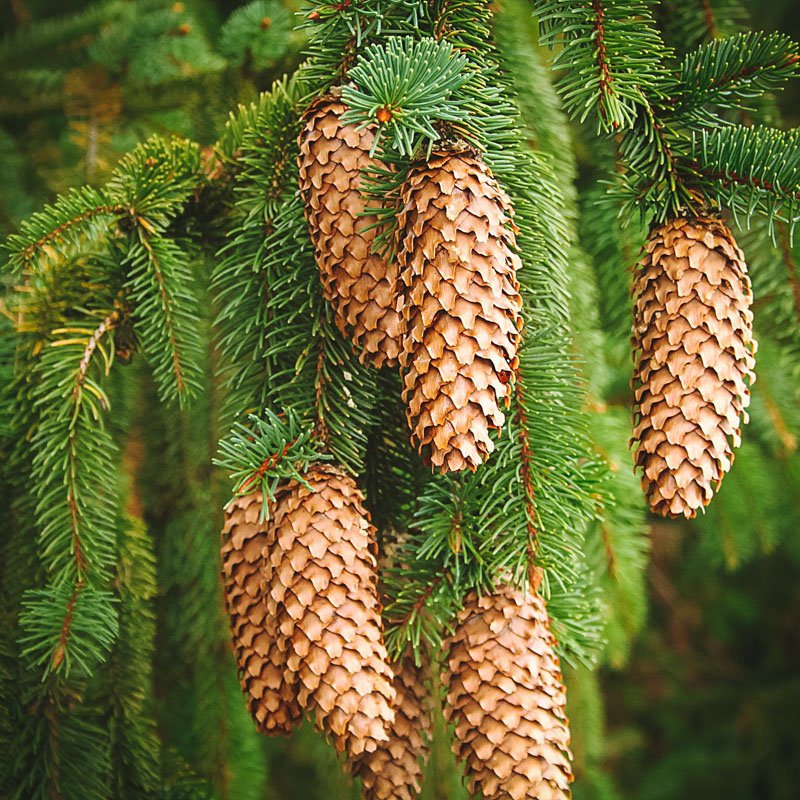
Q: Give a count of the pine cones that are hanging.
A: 7